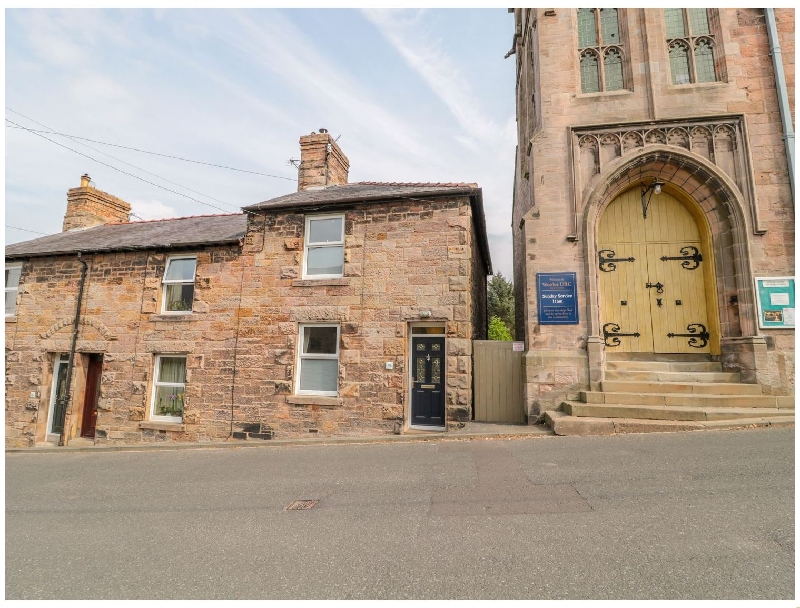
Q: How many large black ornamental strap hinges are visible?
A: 4